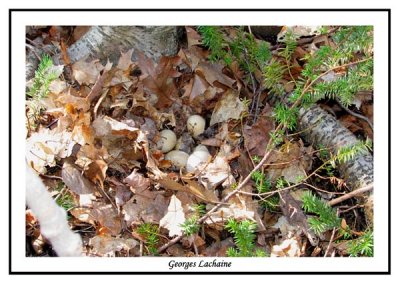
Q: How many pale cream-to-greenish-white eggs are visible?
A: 5